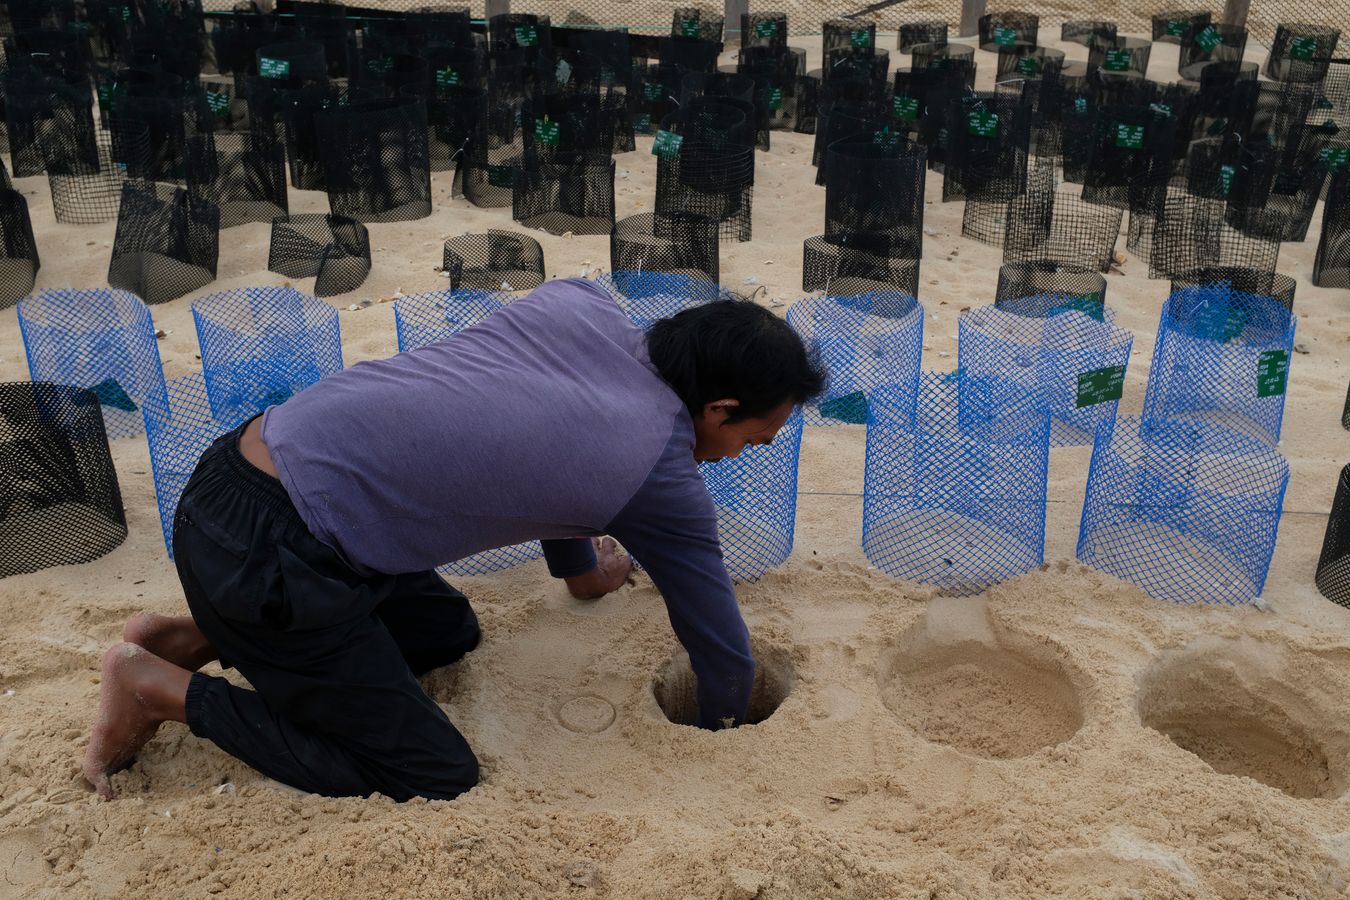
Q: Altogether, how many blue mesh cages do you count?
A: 12